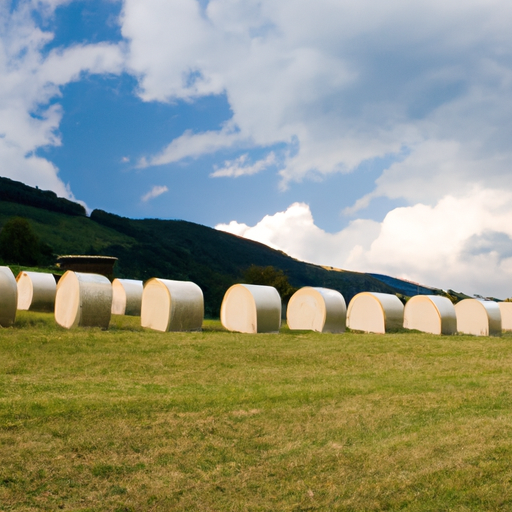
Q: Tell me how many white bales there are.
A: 11